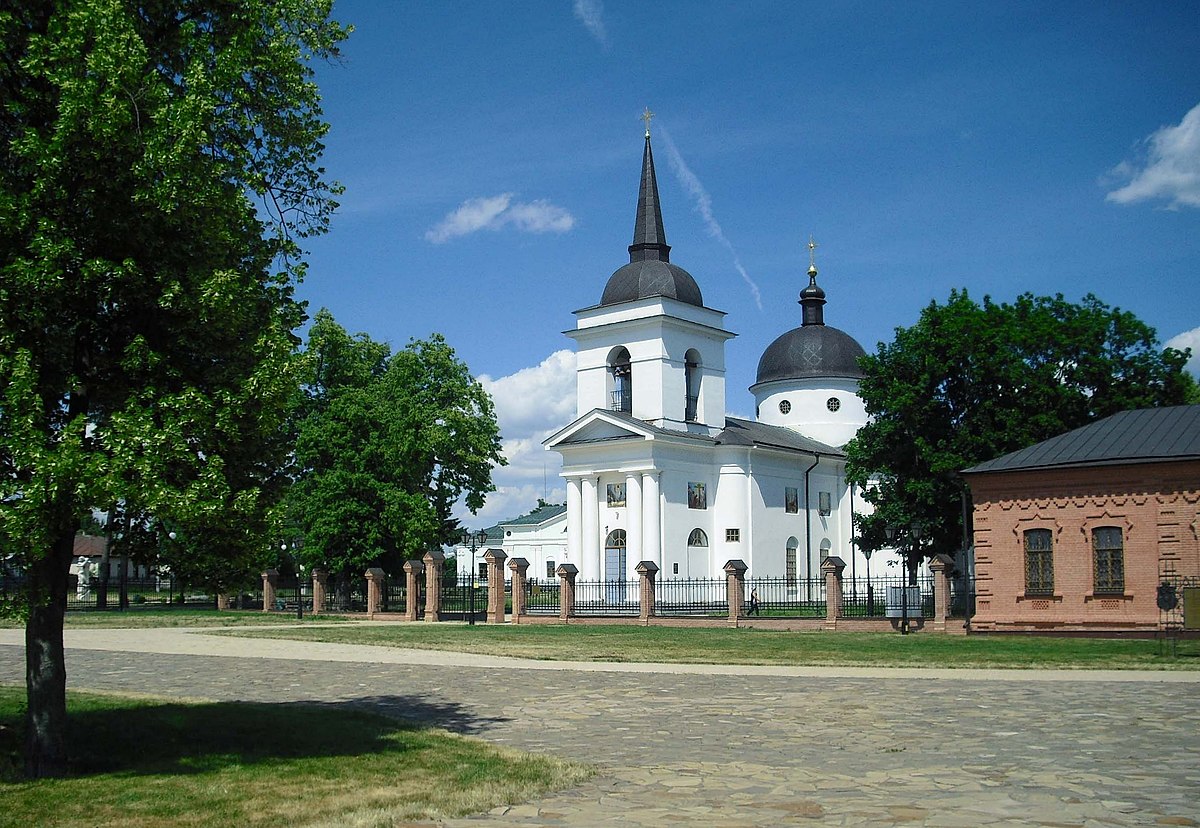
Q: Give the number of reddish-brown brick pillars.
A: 13